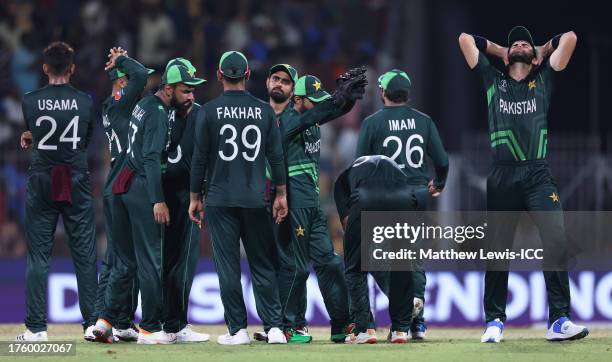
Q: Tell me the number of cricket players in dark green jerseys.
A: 10